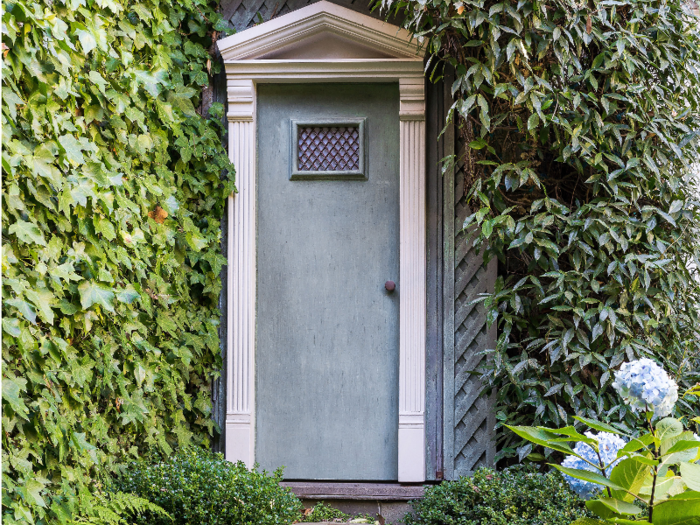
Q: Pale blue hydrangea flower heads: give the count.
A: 2